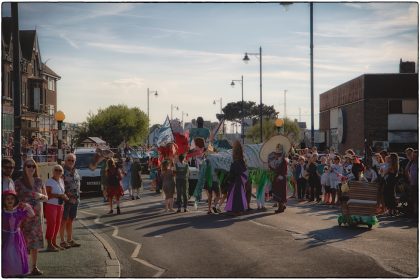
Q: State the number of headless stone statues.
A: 0